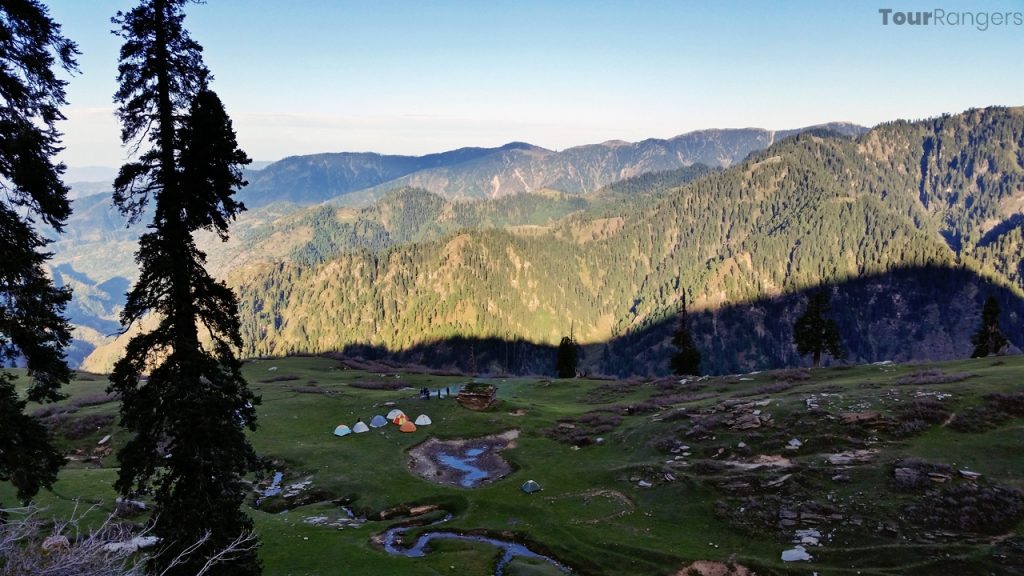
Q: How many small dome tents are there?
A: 8